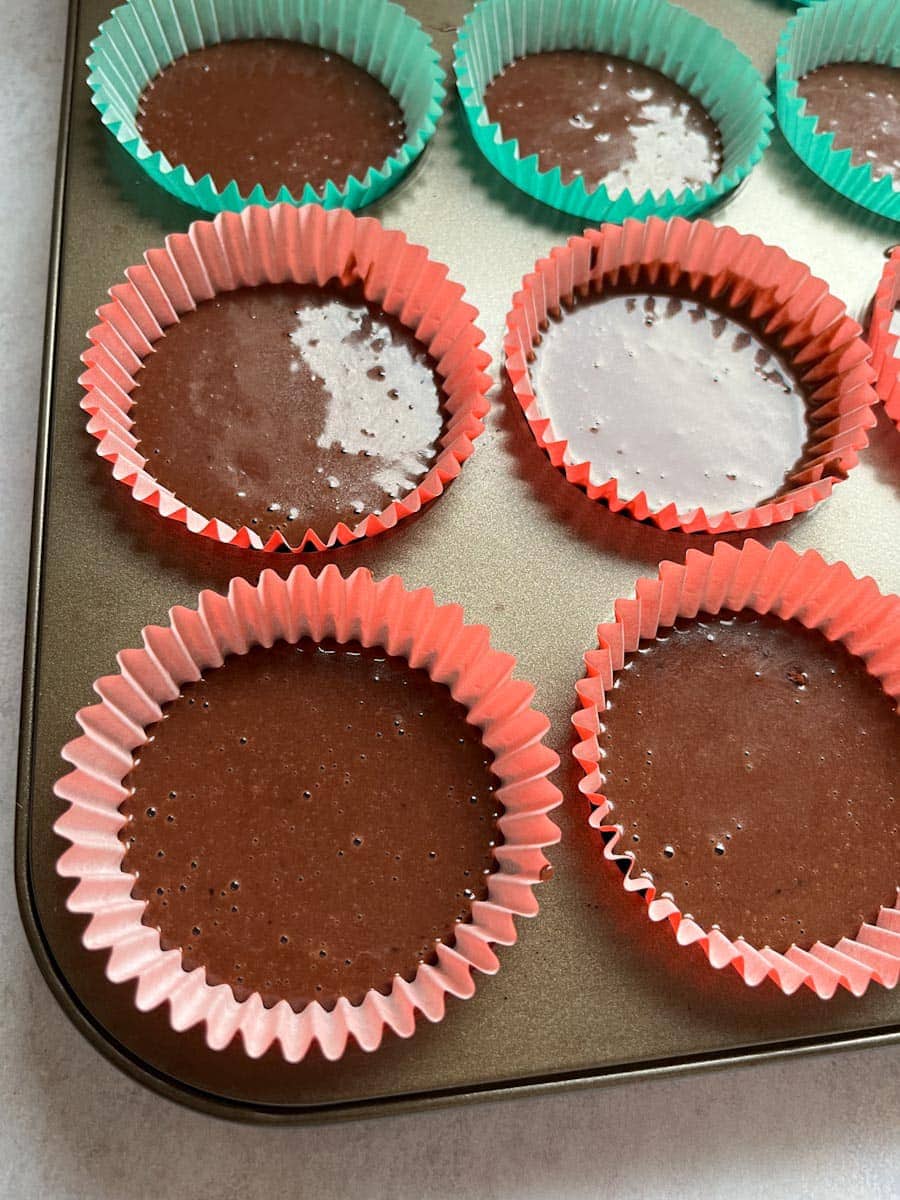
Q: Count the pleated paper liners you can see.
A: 8